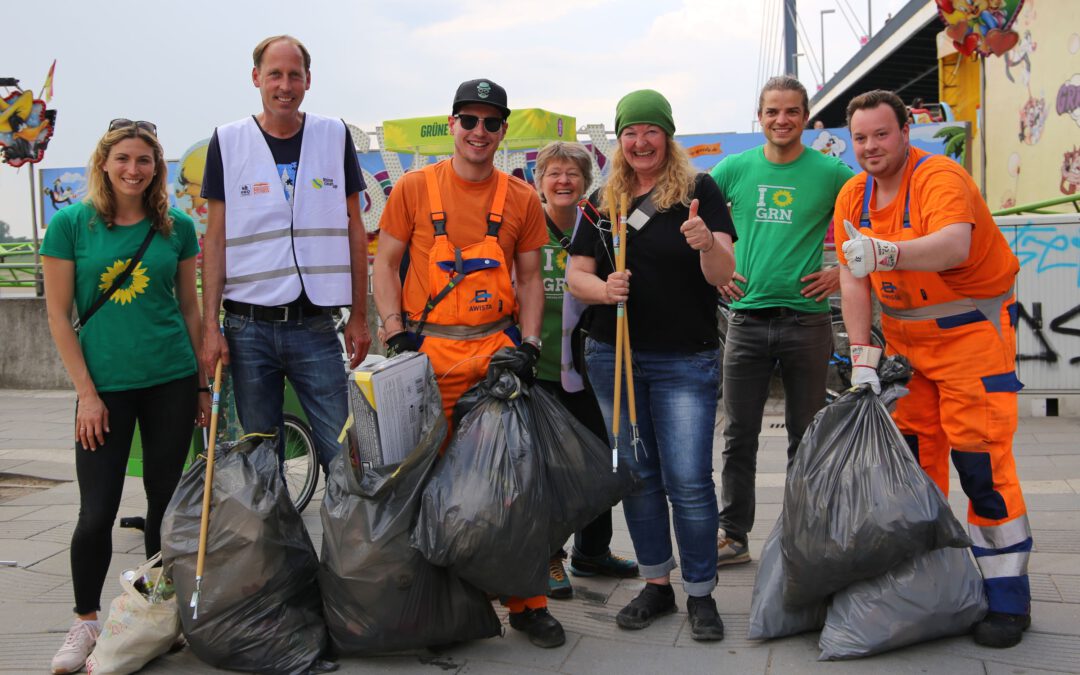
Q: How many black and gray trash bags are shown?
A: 7